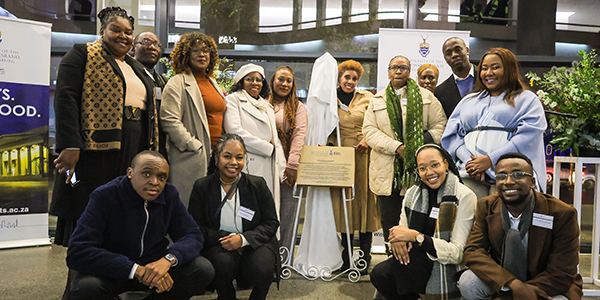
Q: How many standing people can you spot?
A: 10